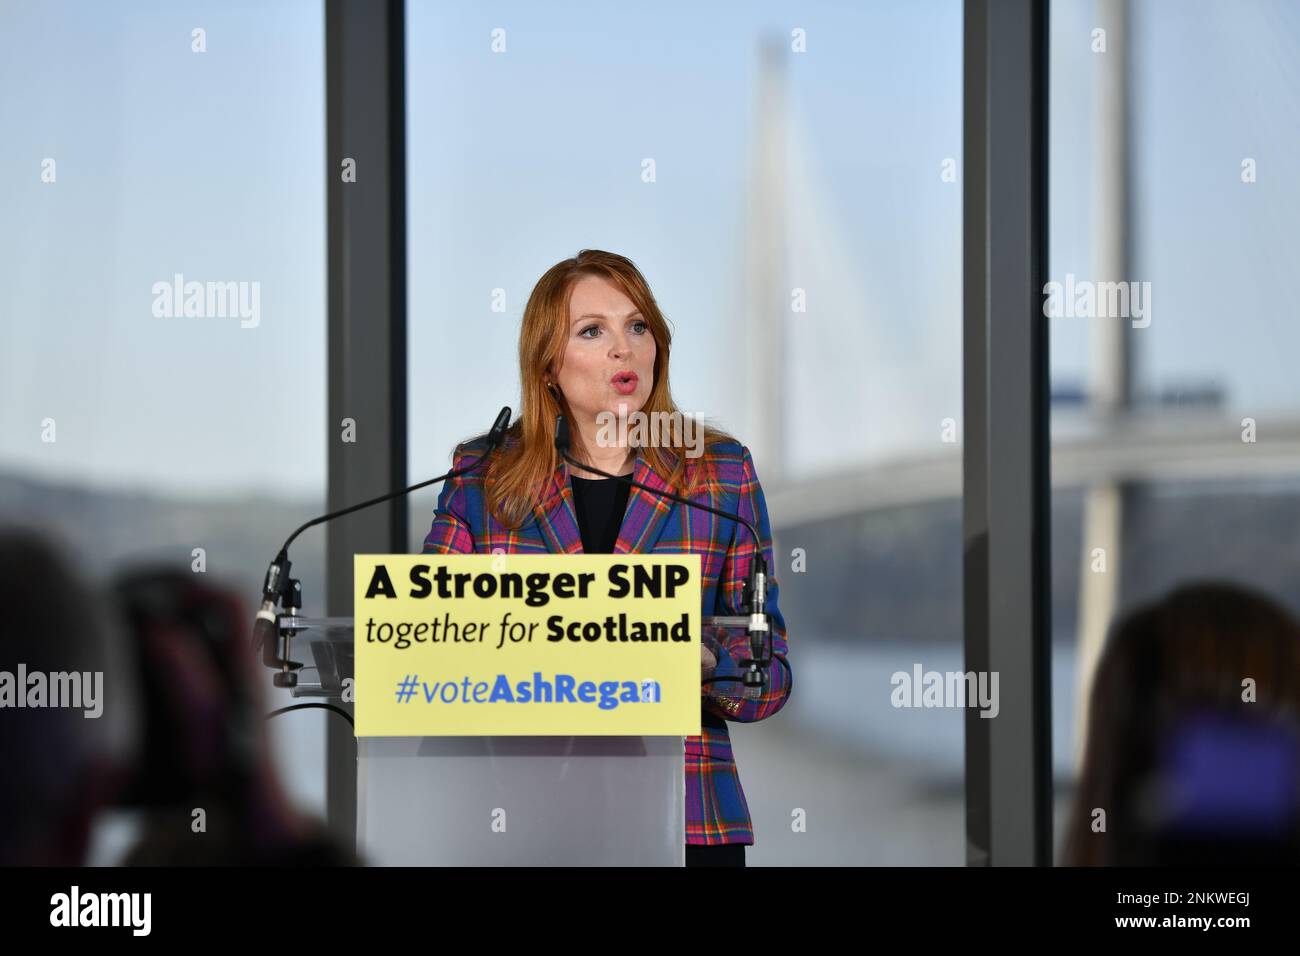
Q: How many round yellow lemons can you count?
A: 0